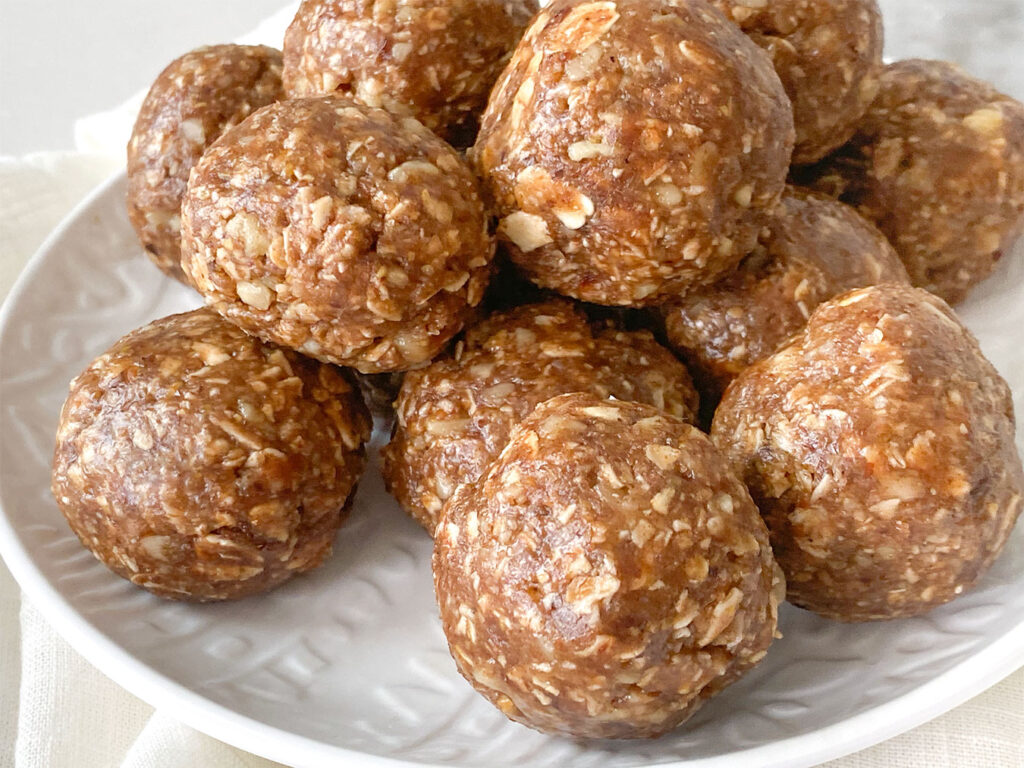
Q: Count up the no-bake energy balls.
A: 11